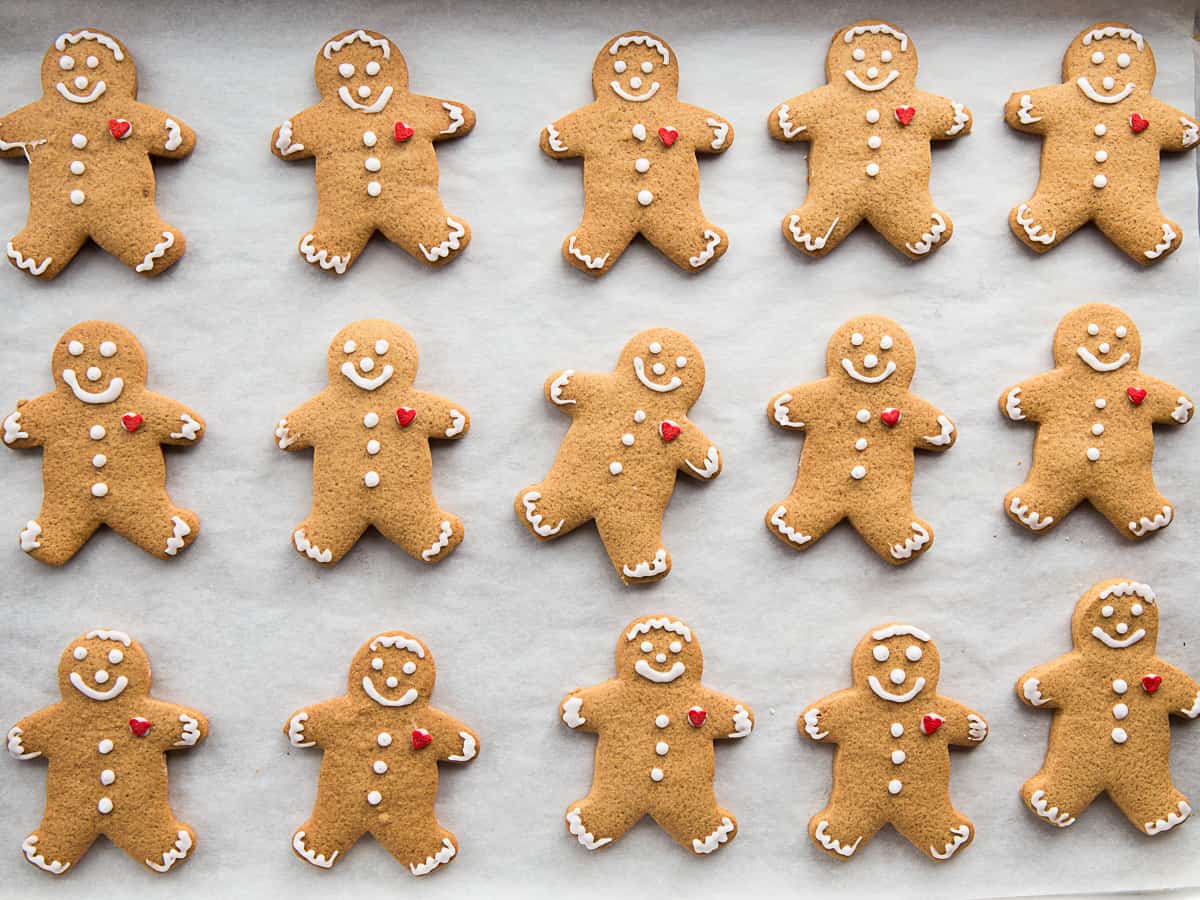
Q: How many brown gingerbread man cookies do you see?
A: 15